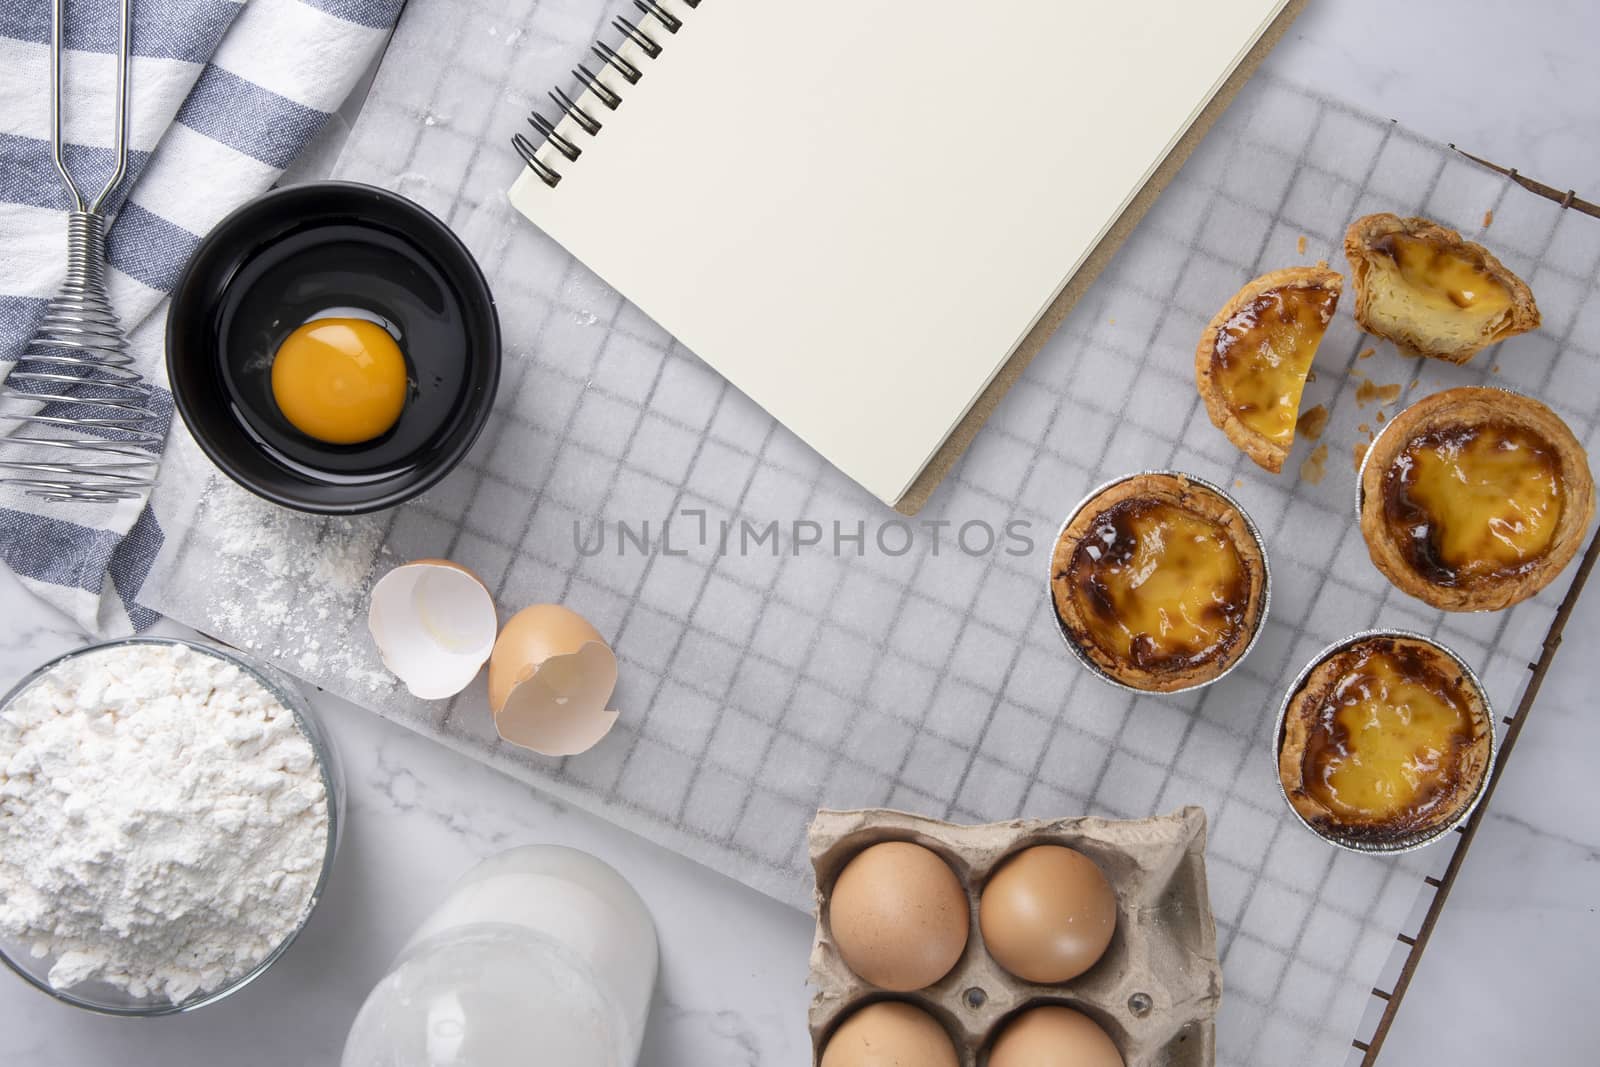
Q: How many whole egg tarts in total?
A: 3